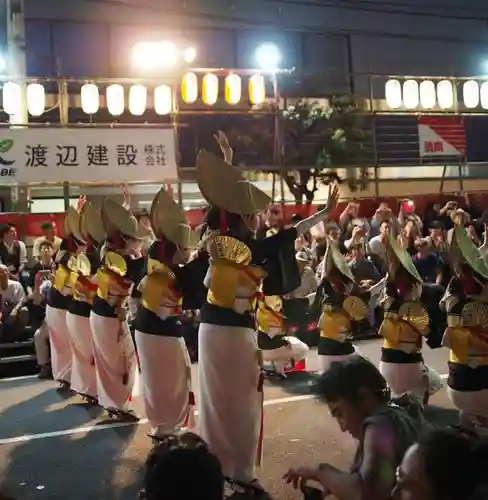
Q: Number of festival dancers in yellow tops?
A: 9